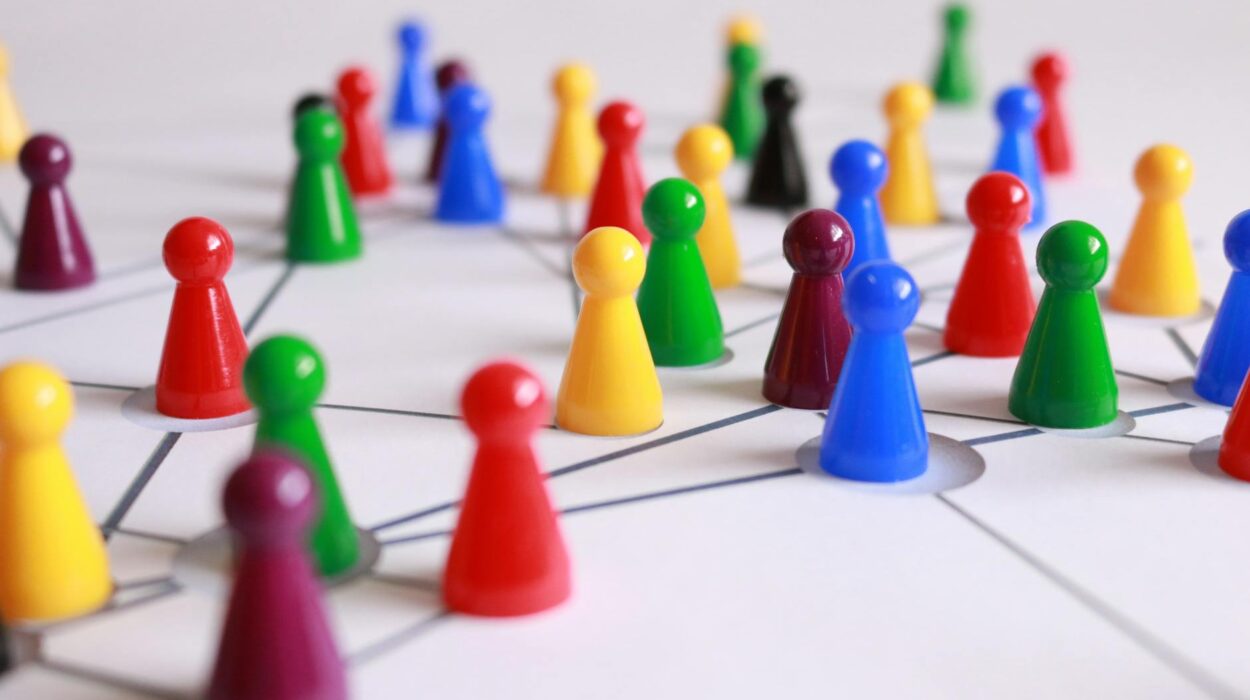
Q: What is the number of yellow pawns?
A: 8